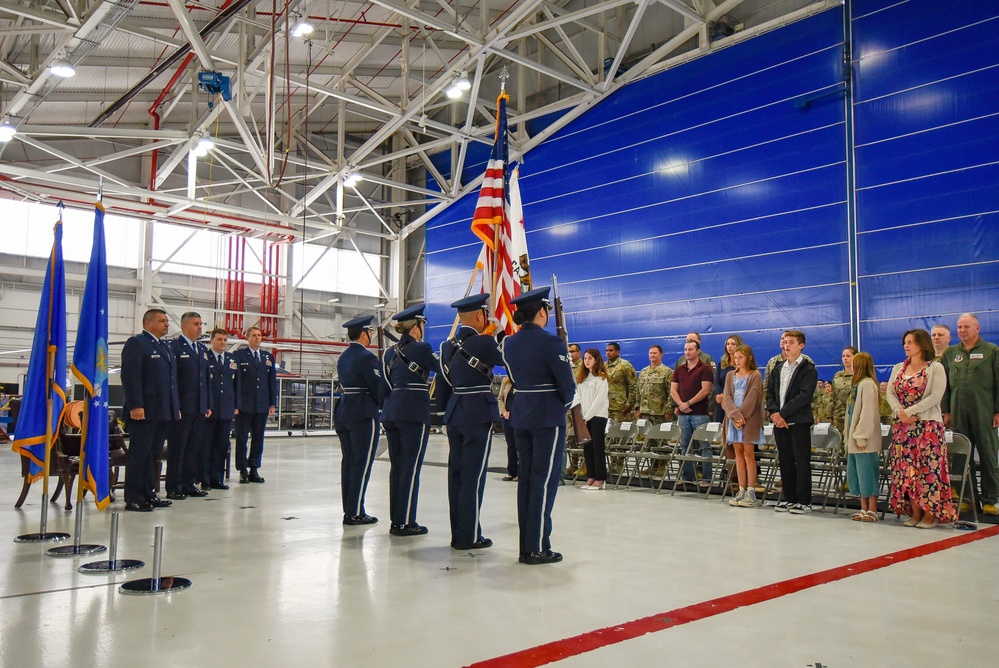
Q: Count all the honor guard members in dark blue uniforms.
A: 4